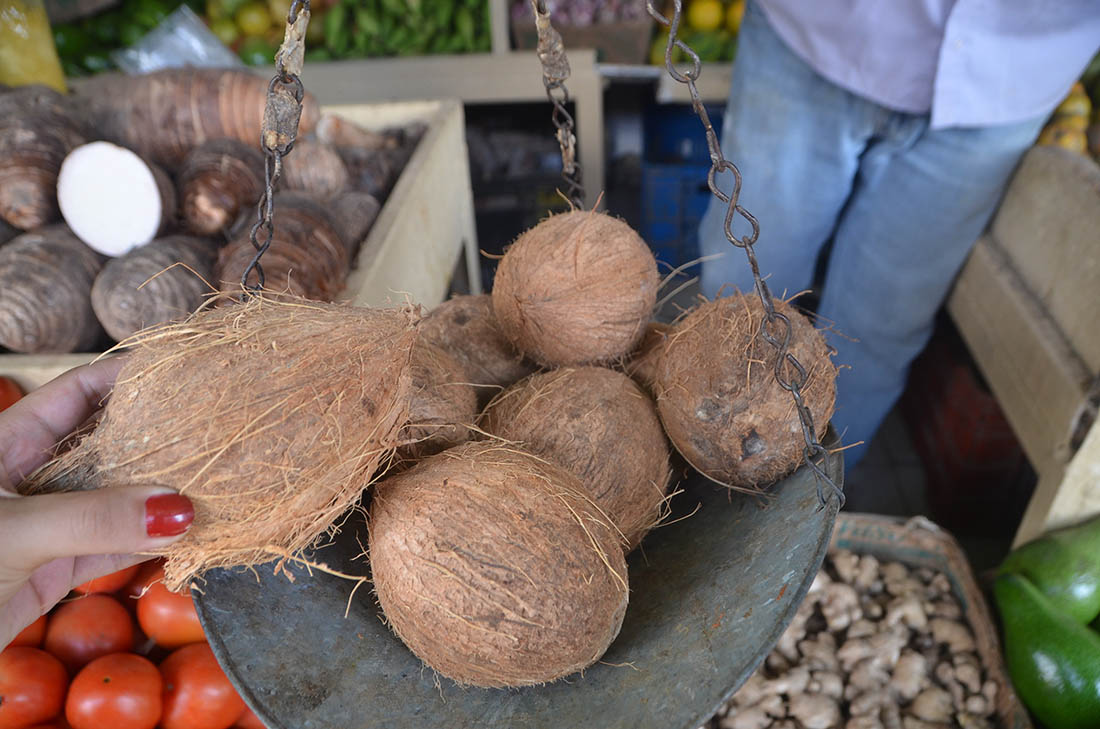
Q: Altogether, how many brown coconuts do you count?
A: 8